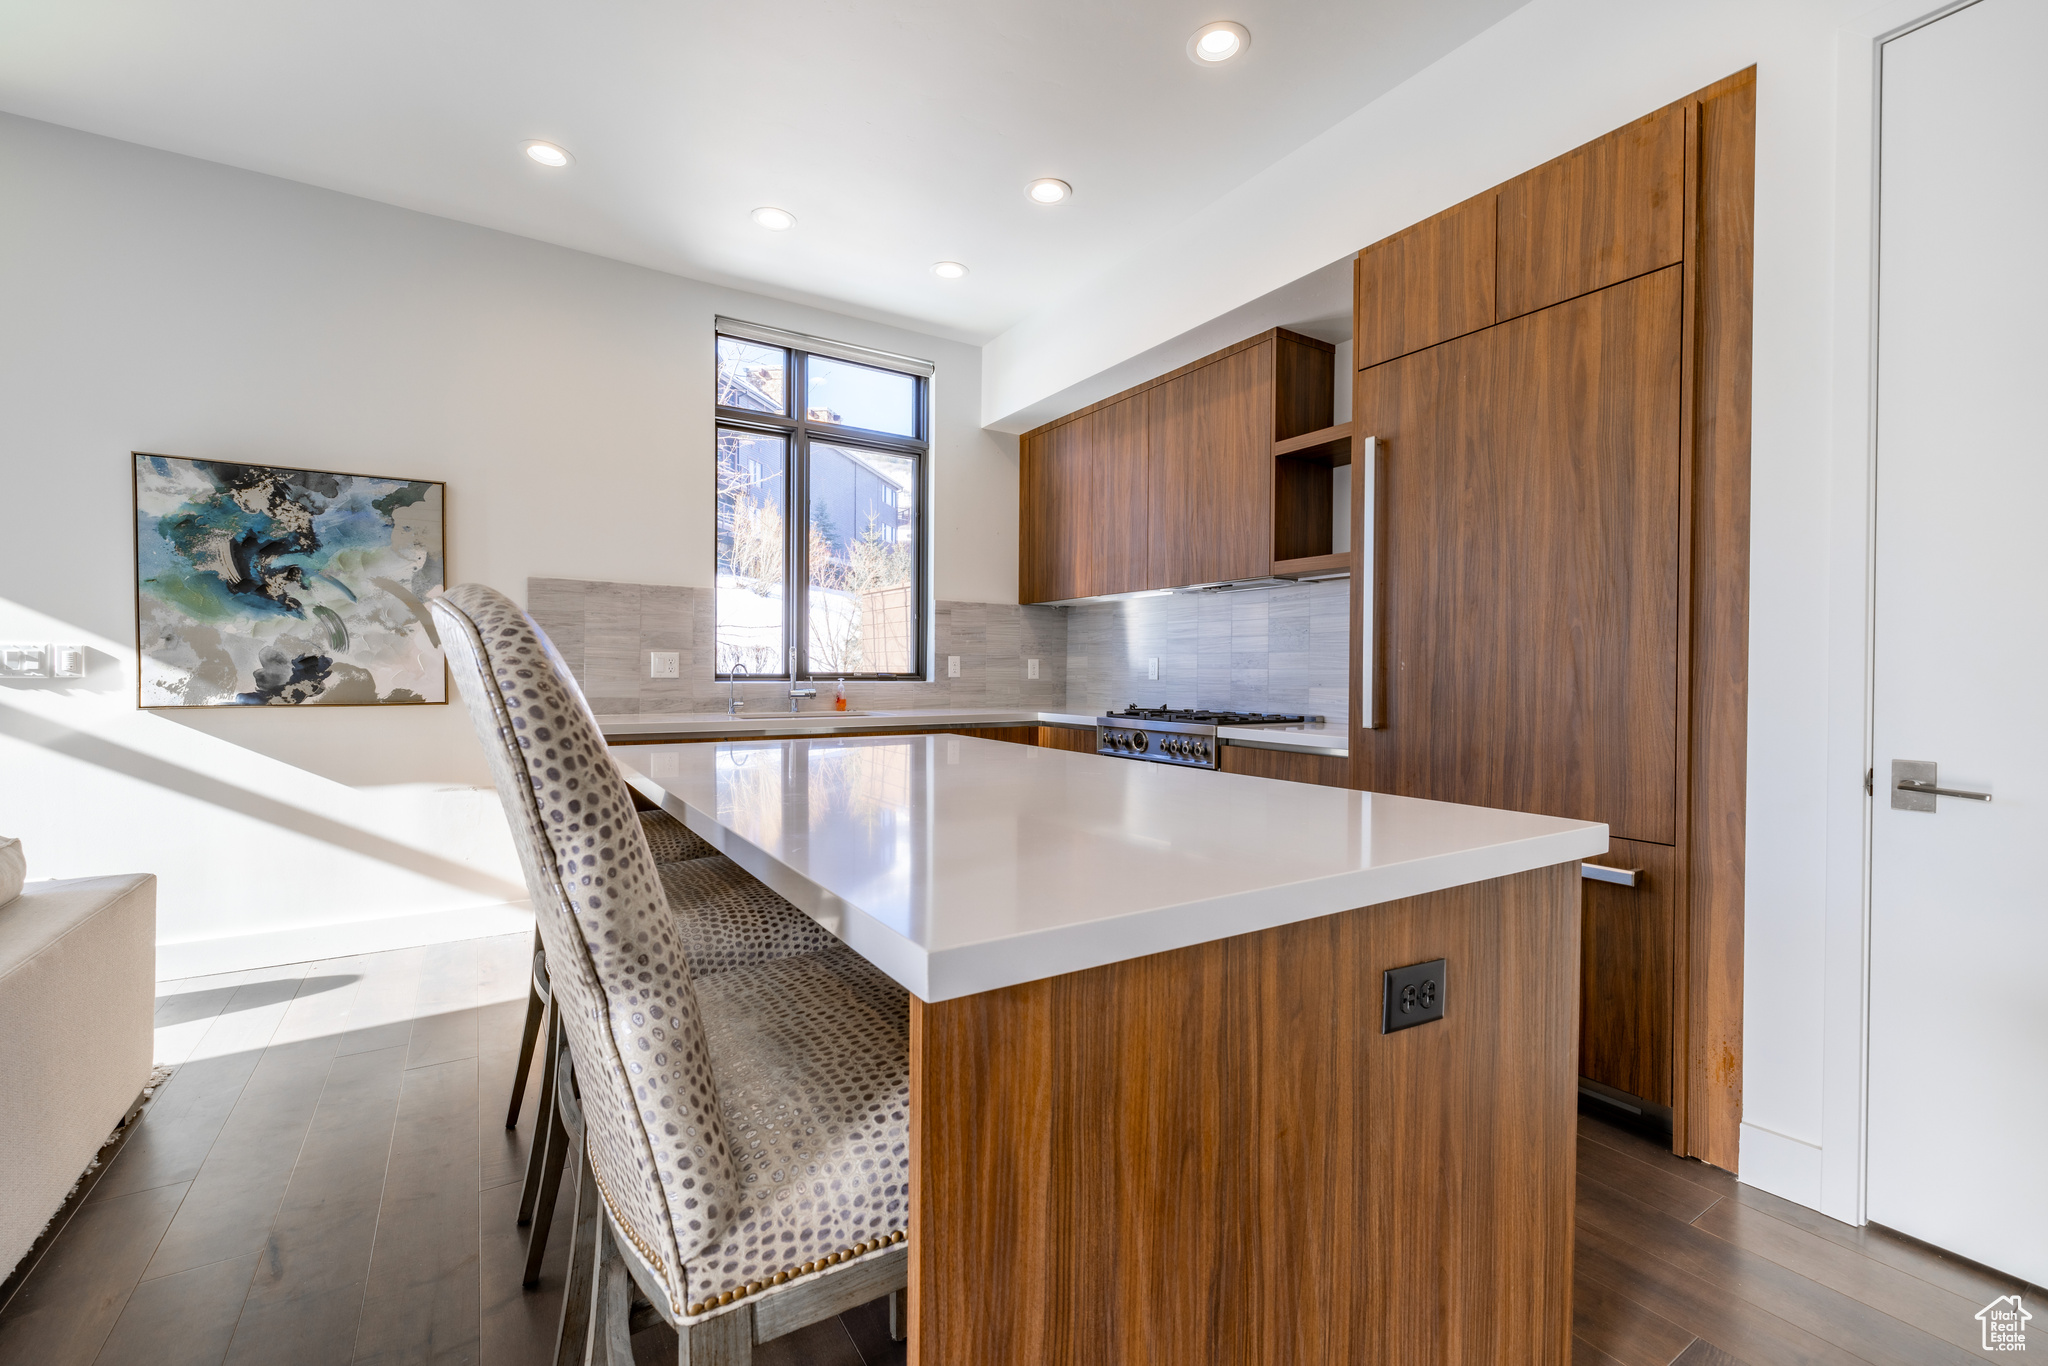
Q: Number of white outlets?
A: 4